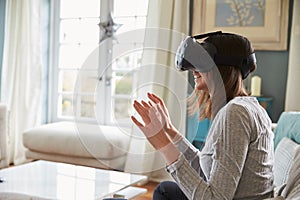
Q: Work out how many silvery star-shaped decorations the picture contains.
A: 1